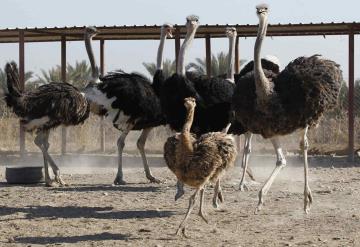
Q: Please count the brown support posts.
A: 7